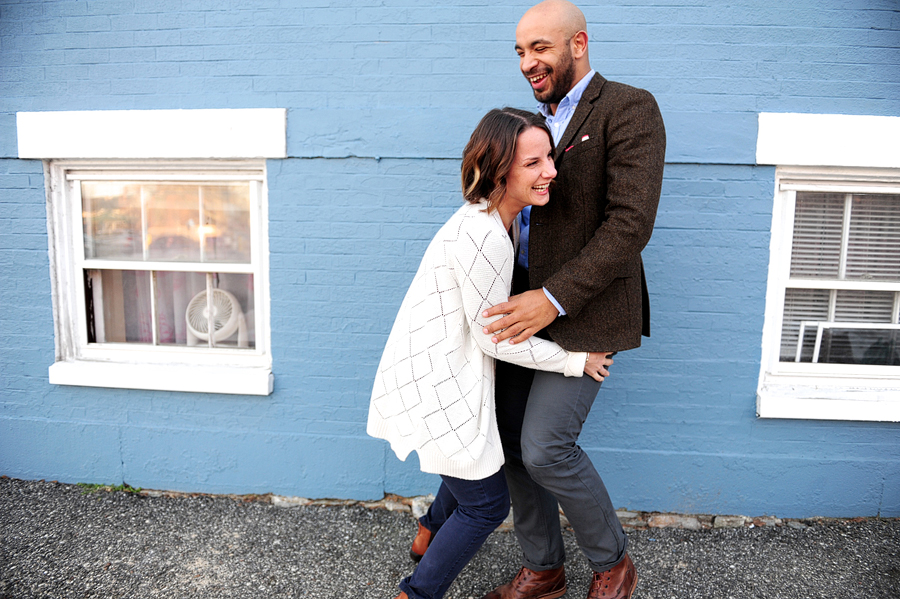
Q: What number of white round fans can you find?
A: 1